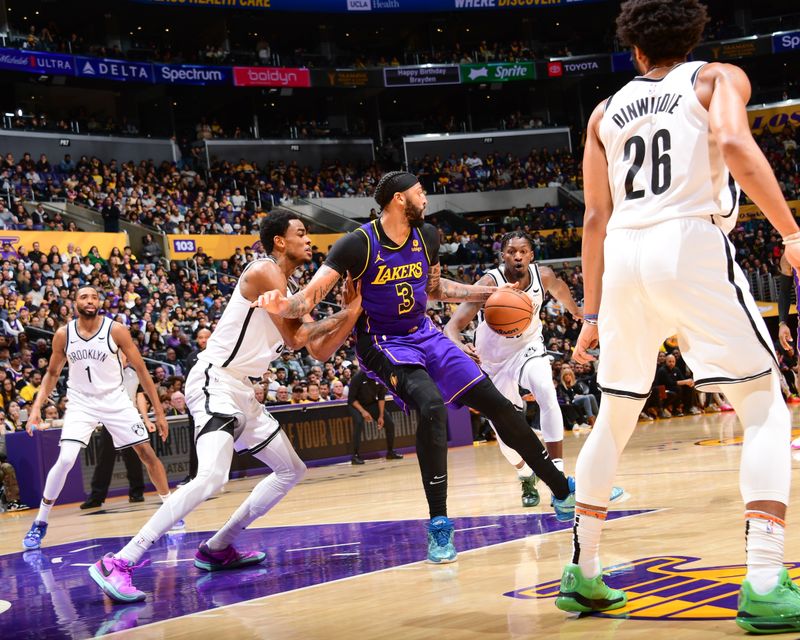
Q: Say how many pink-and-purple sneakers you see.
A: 2